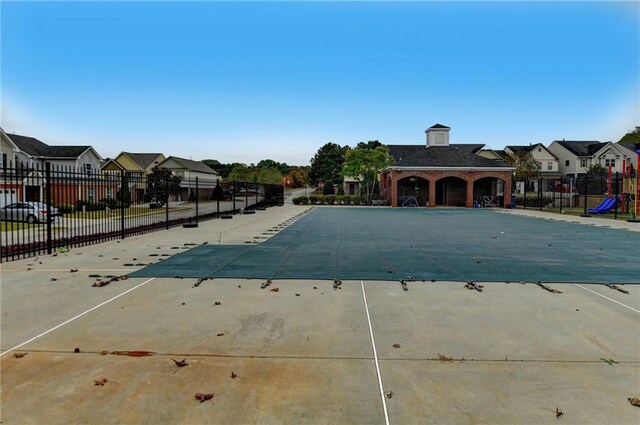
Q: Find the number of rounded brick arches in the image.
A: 3